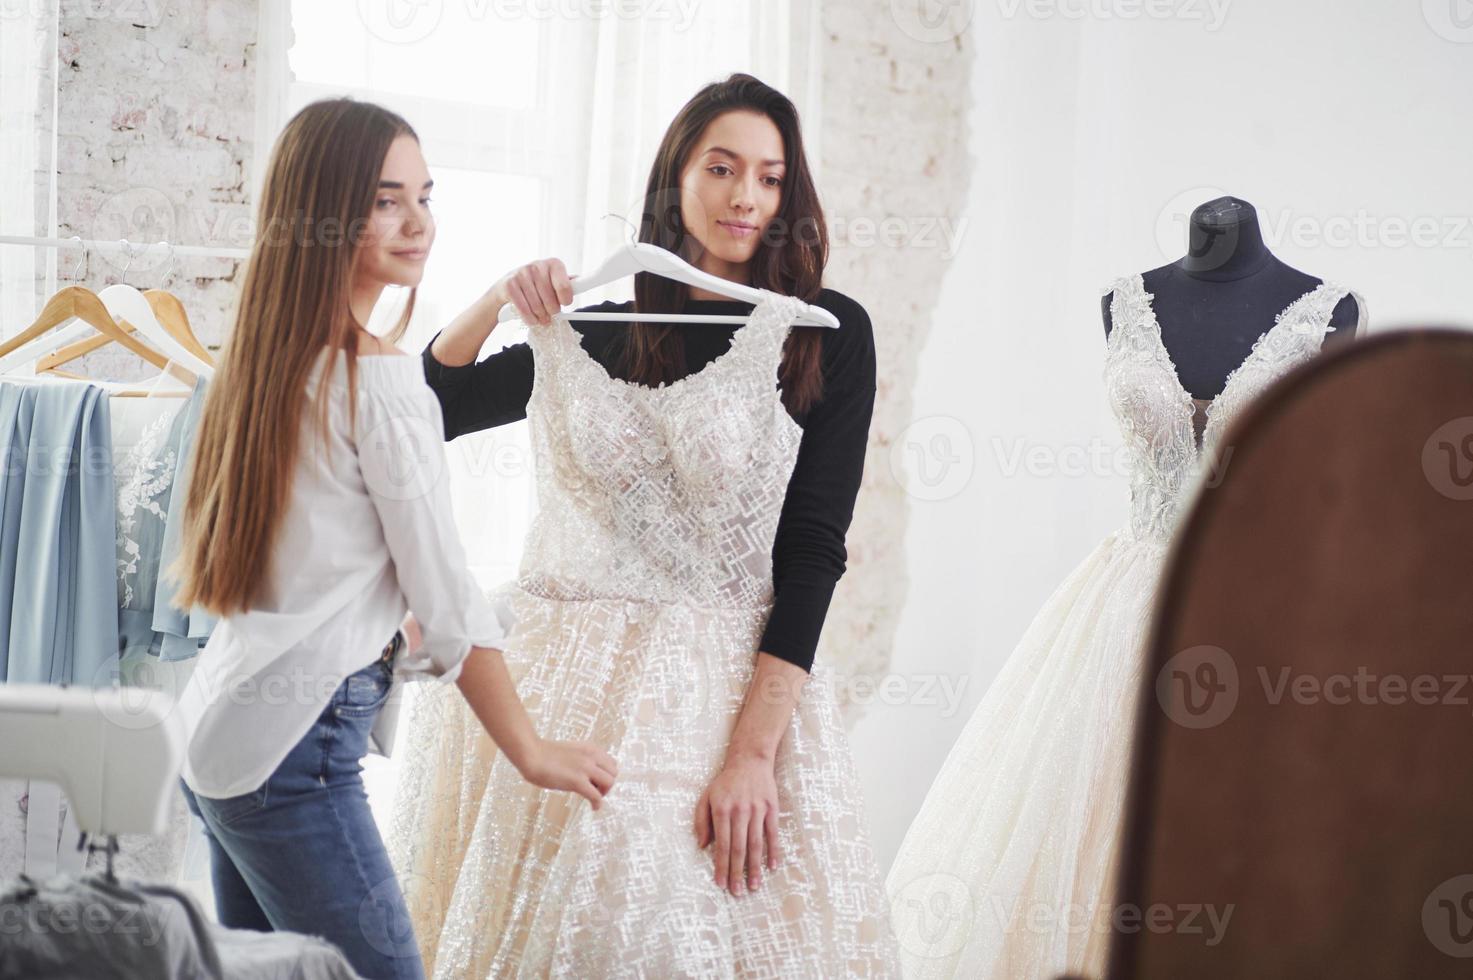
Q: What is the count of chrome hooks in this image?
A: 4